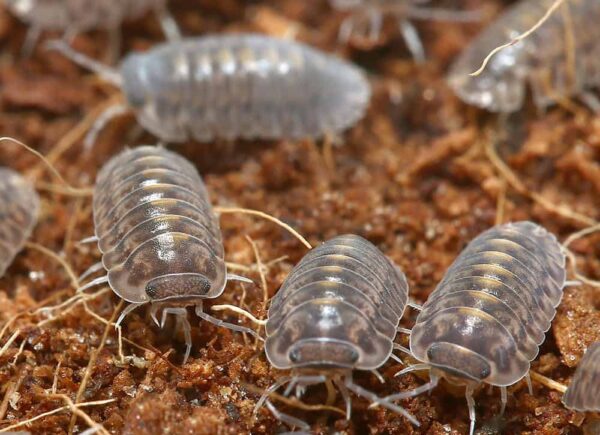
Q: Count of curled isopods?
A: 0